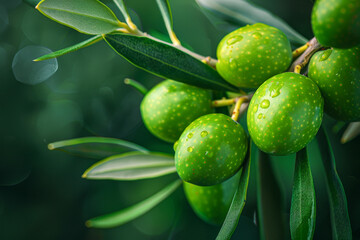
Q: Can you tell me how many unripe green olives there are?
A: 7